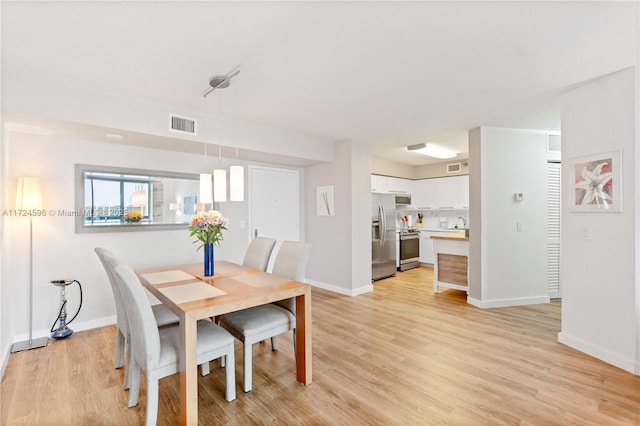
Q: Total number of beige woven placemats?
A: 4